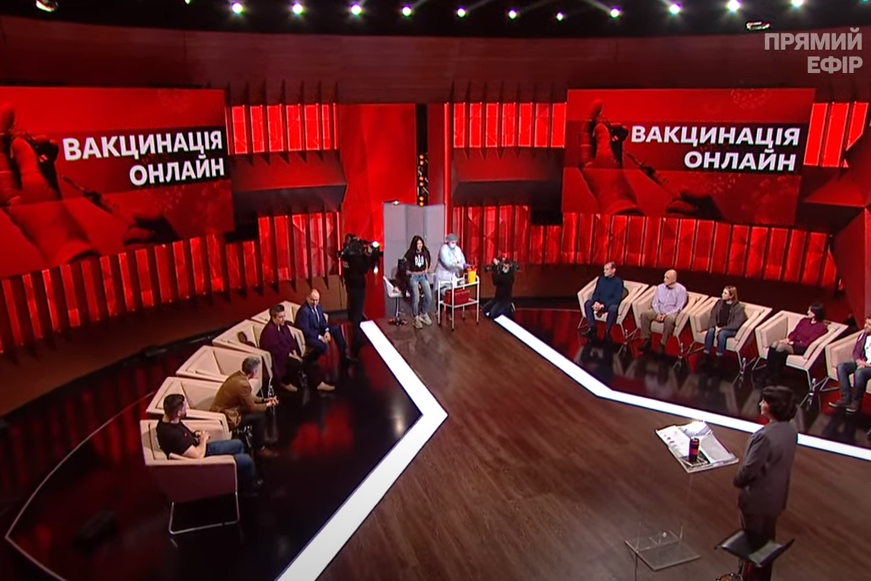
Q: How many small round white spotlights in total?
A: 11